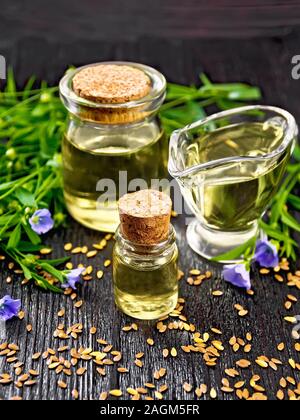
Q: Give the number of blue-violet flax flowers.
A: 5